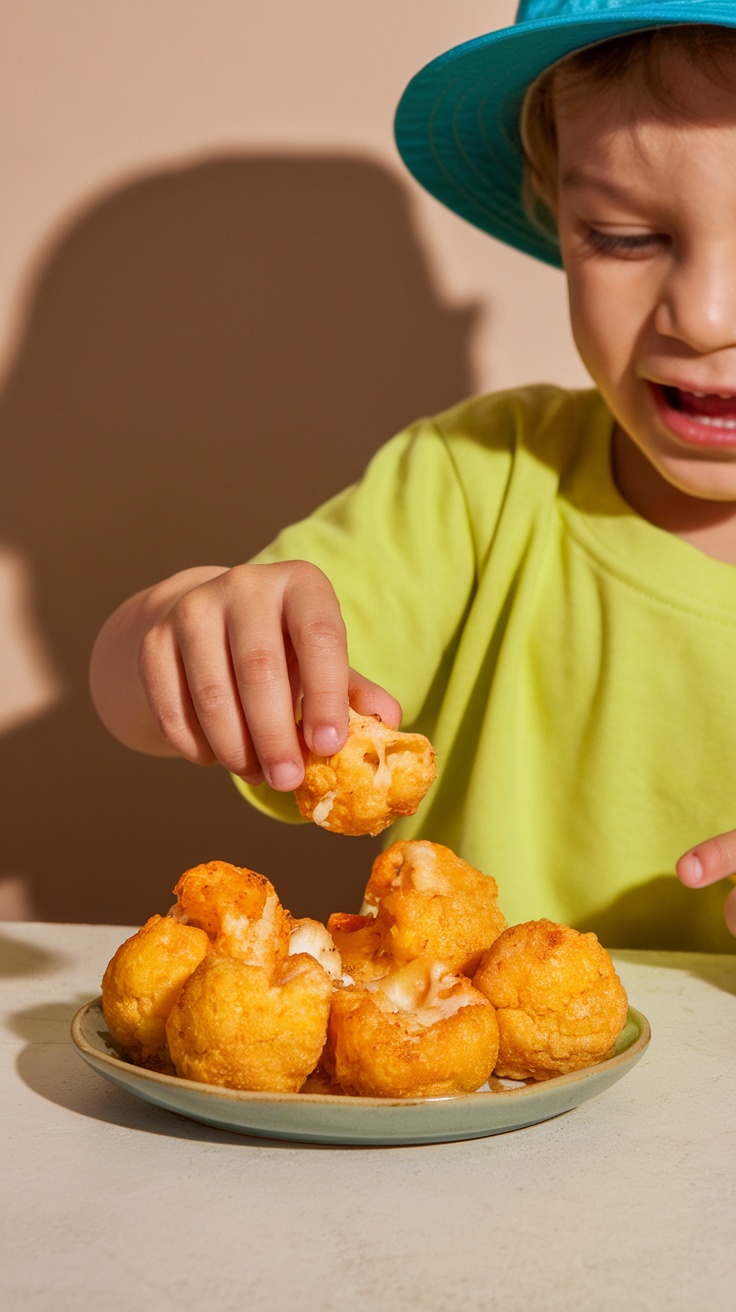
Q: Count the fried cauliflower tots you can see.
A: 7